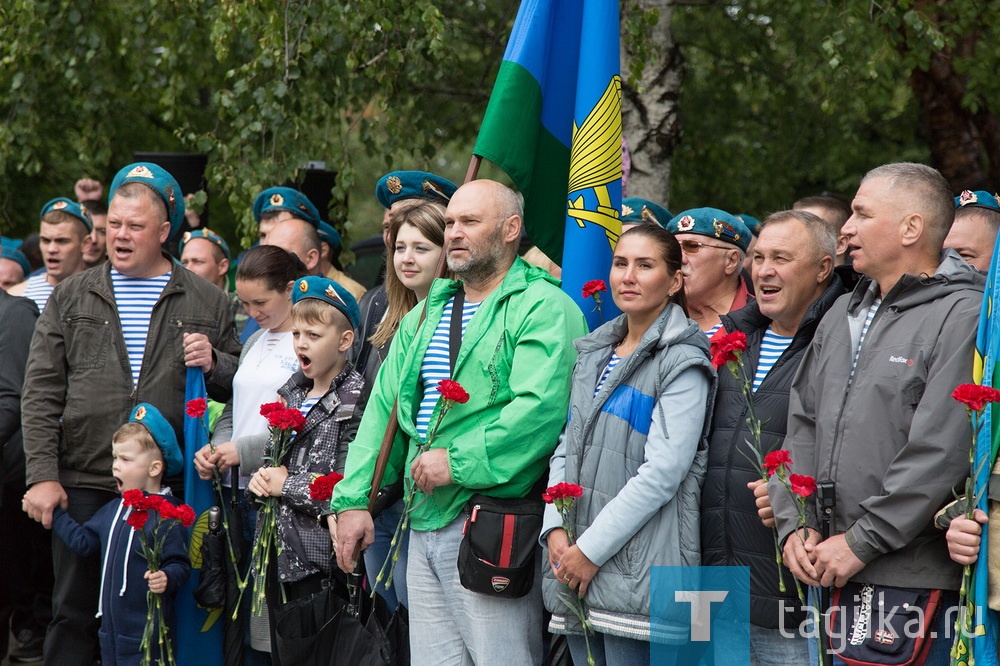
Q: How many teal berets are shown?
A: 14